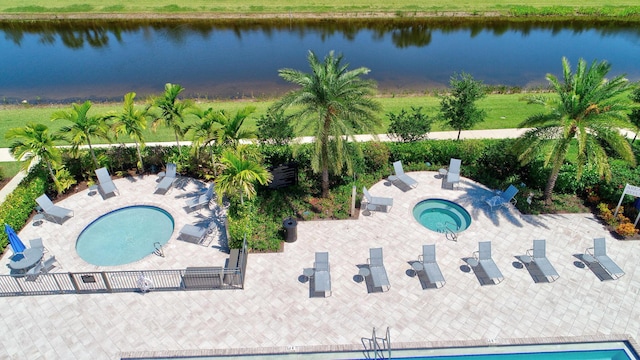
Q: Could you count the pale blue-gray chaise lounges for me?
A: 15